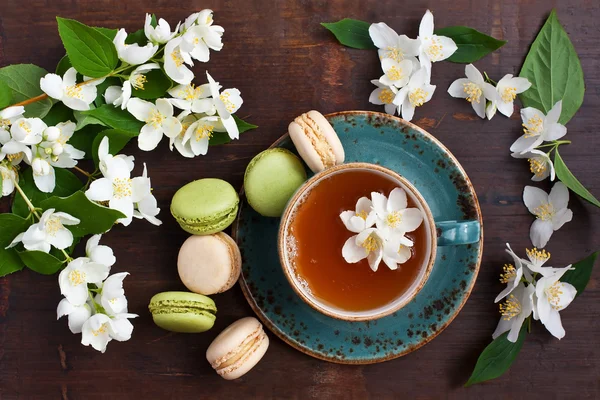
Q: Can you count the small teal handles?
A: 1